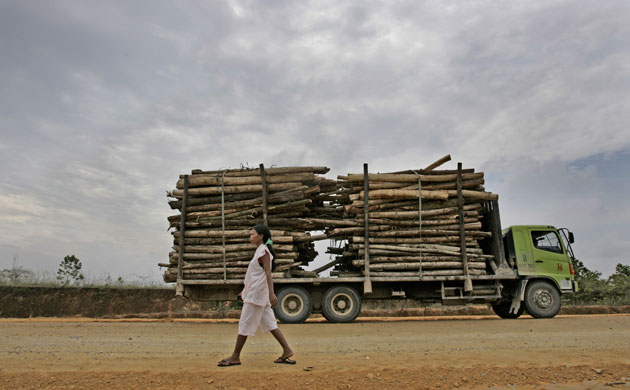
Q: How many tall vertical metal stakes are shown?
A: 4